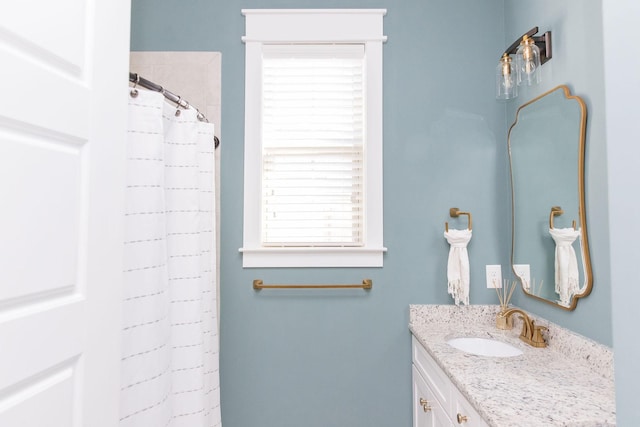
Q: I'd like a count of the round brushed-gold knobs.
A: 3